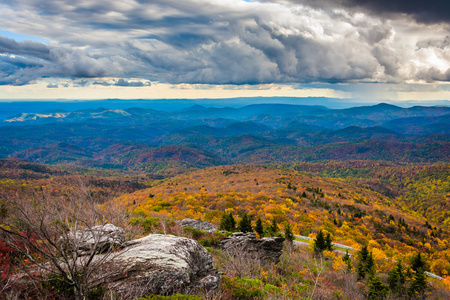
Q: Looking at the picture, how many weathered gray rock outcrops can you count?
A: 4